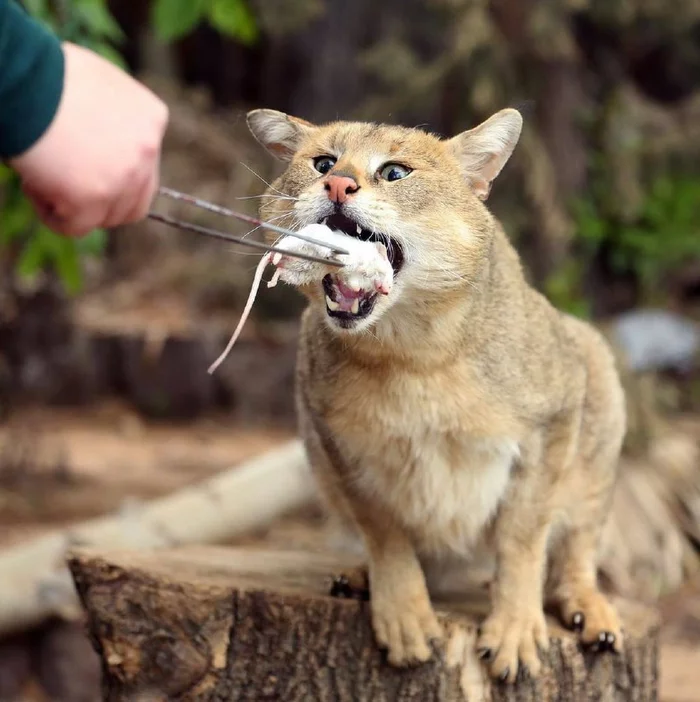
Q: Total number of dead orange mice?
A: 0